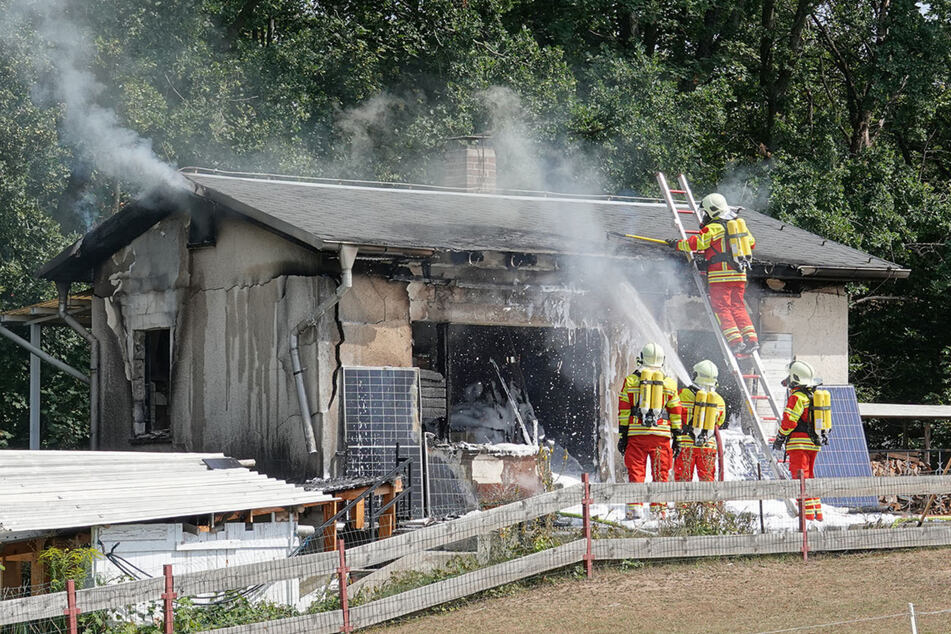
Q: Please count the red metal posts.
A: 5